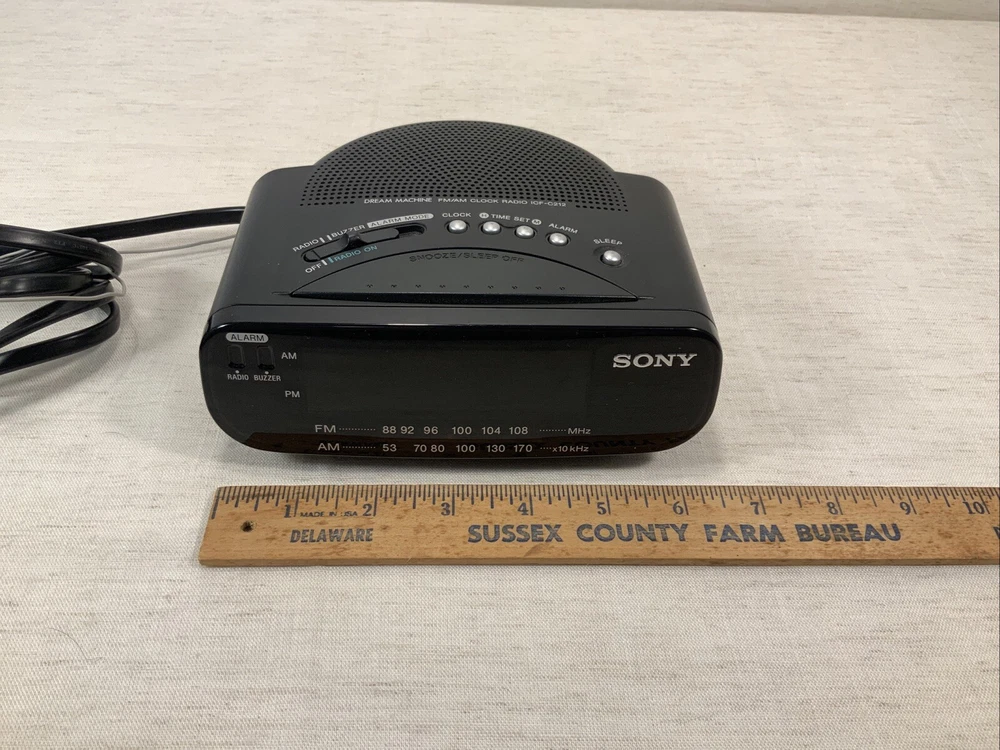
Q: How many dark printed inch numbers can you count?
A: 10